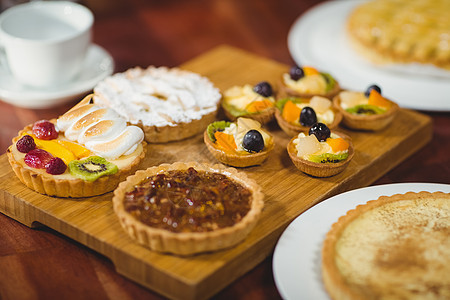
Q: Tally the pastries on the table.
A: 11